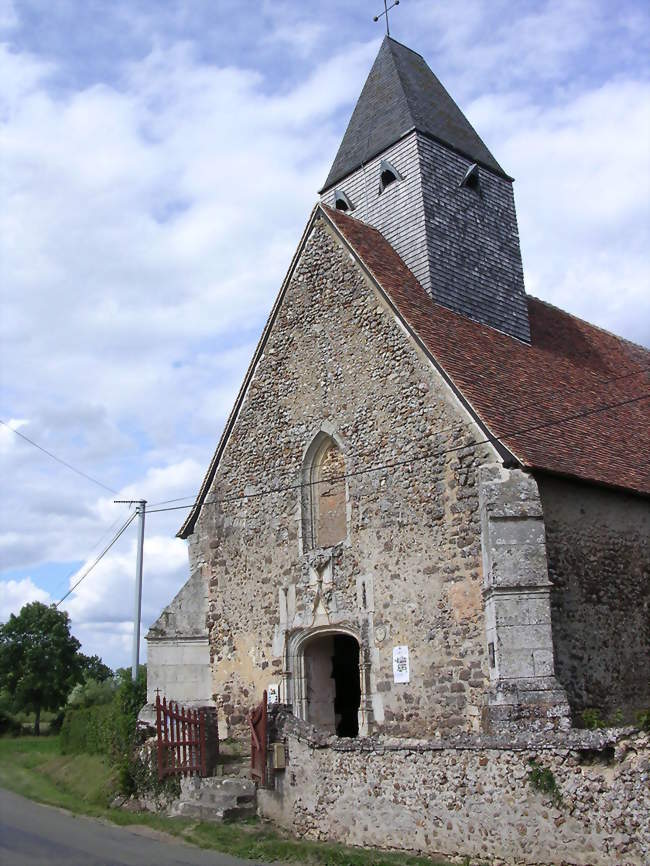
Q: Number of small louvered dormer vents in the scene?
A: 3